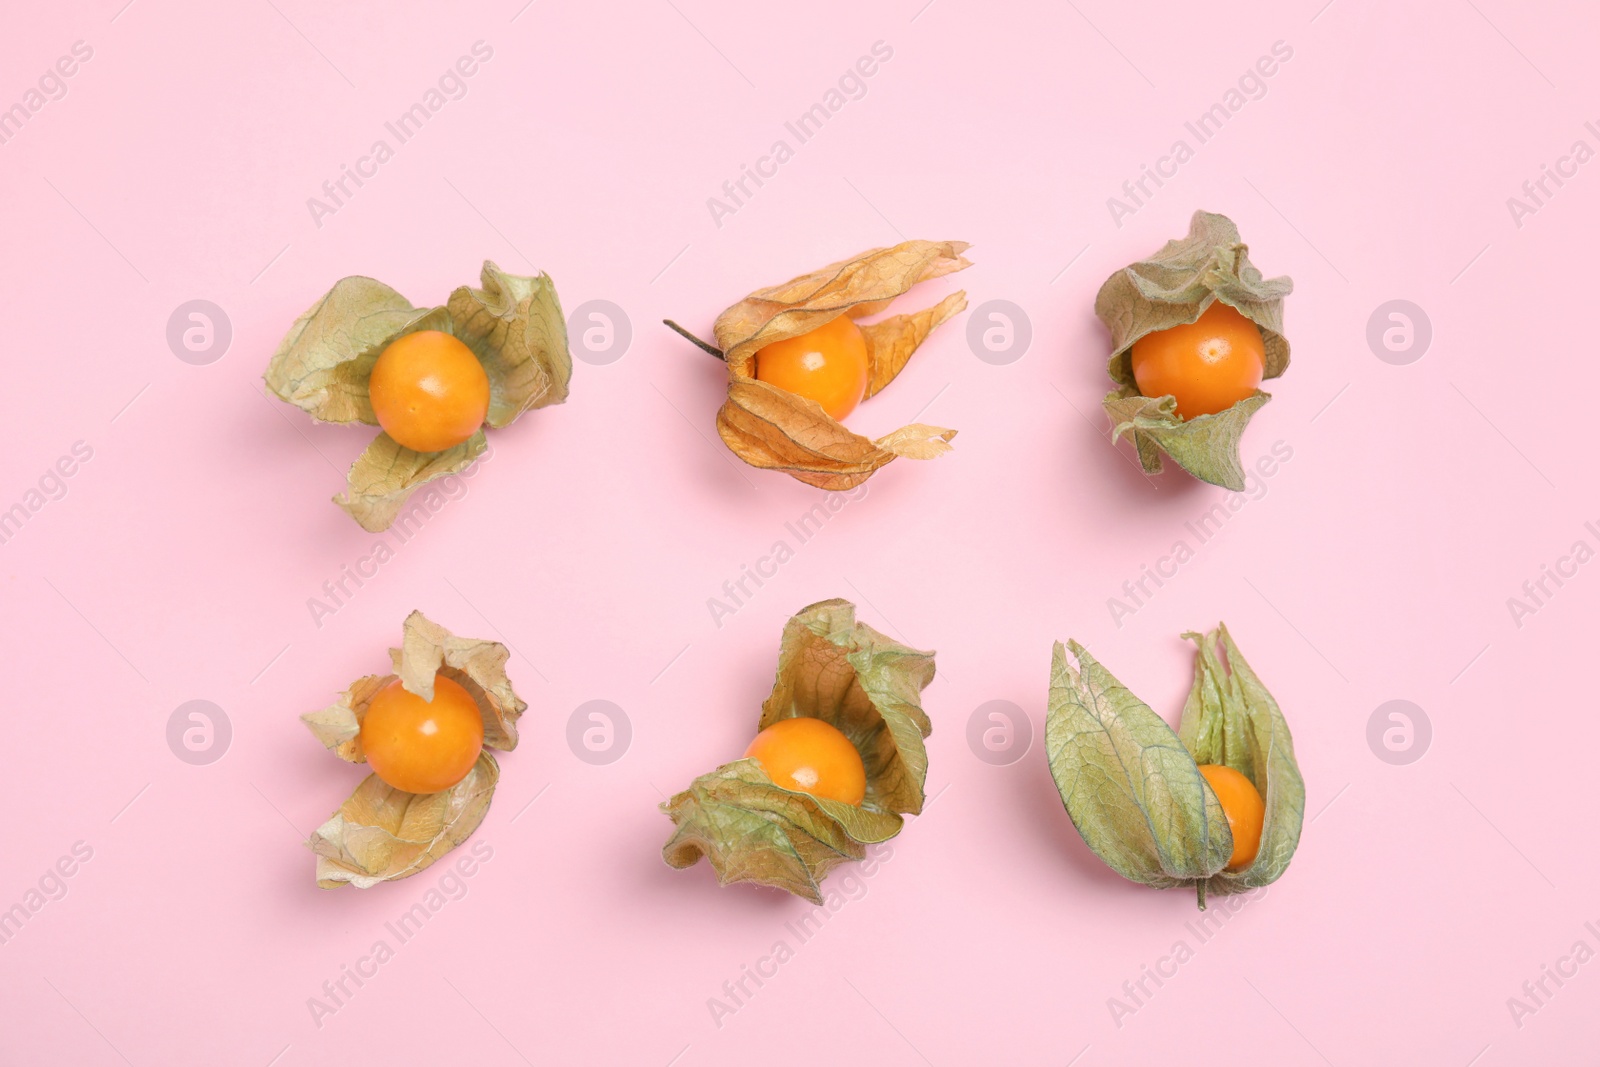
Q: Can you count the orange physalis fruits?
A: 6